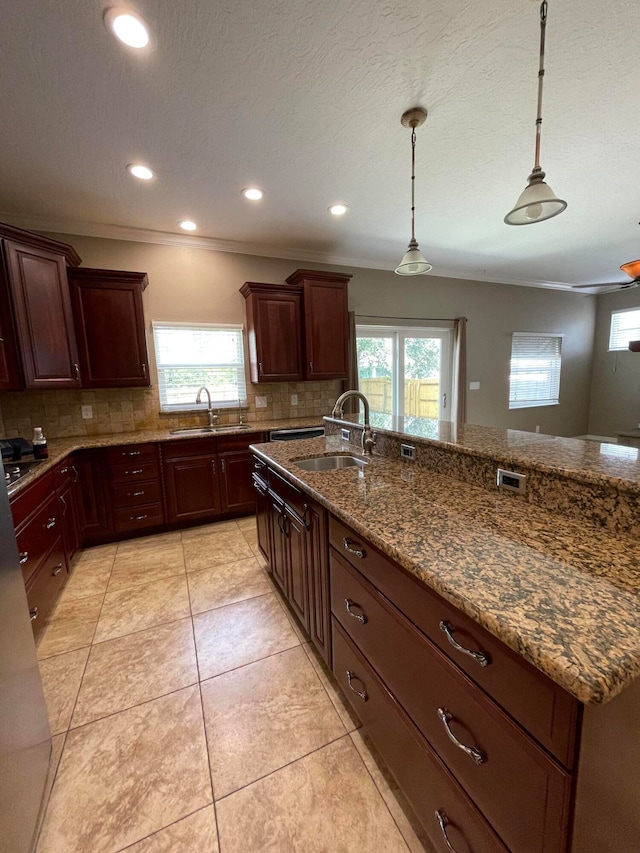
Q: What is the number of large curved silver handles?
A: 6